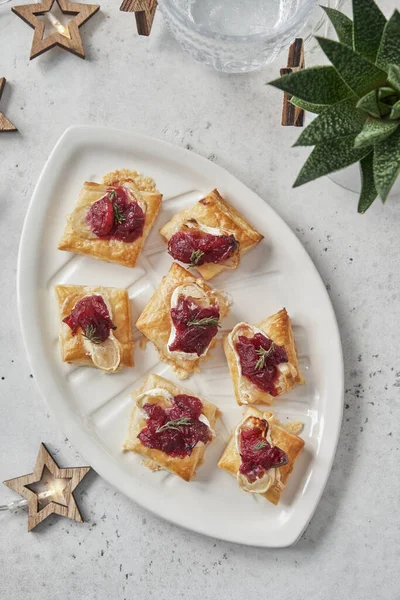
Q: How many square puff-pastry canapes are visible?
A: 7